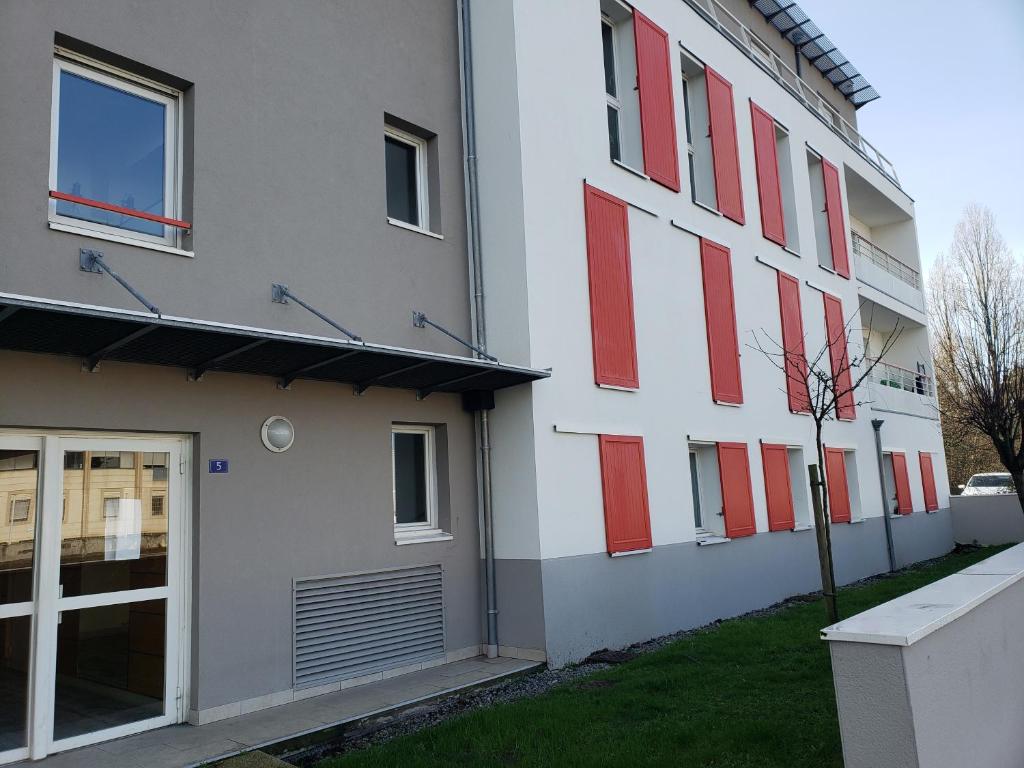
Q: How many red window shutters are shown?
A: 14